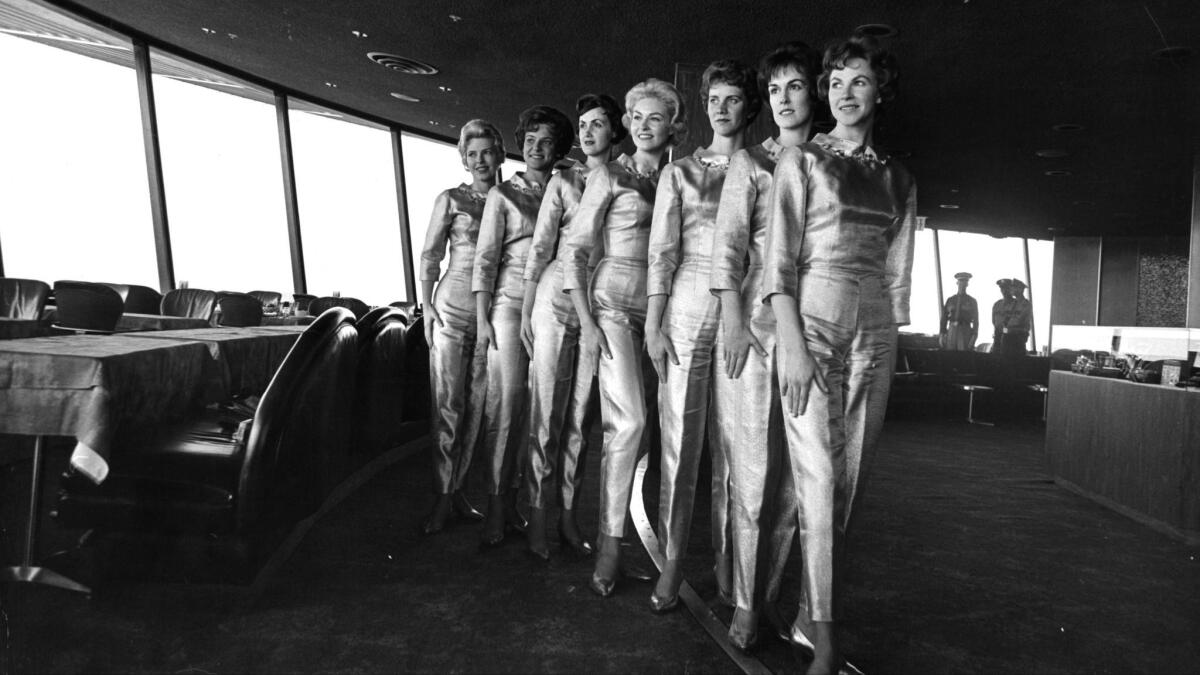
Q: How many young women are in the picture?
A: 7